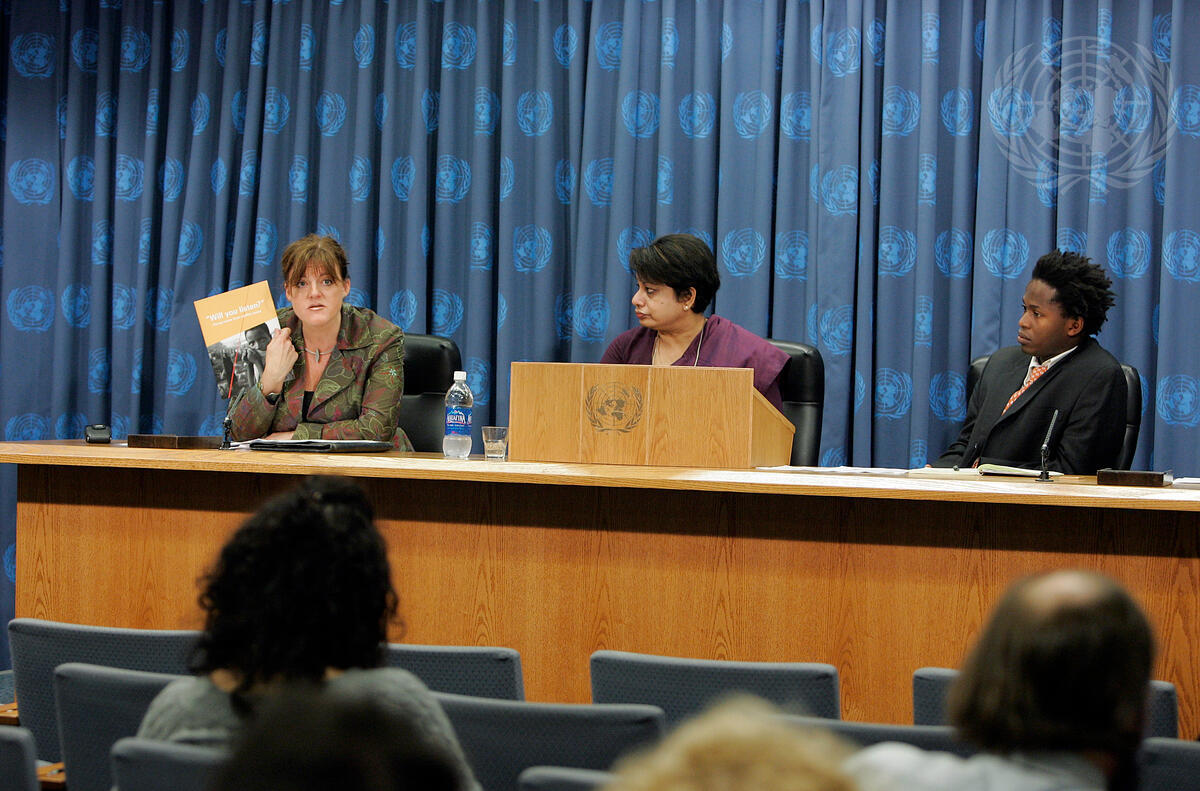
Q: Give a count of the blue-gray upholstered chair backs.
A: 11